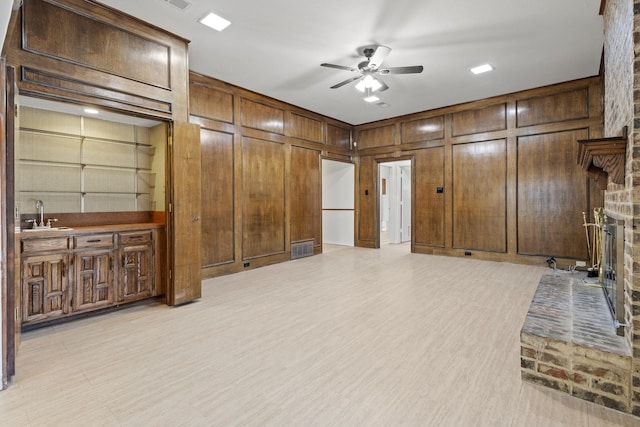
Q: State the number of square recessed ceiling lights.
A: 3